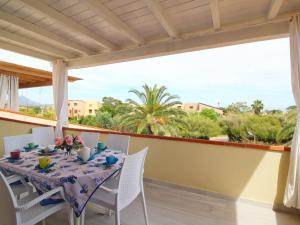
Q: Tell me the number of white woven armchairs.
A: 6